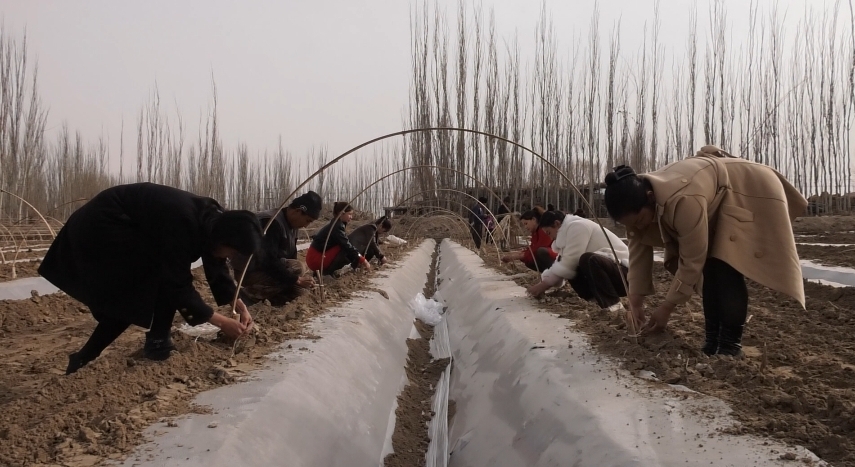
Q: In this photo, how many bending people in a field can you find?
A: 7